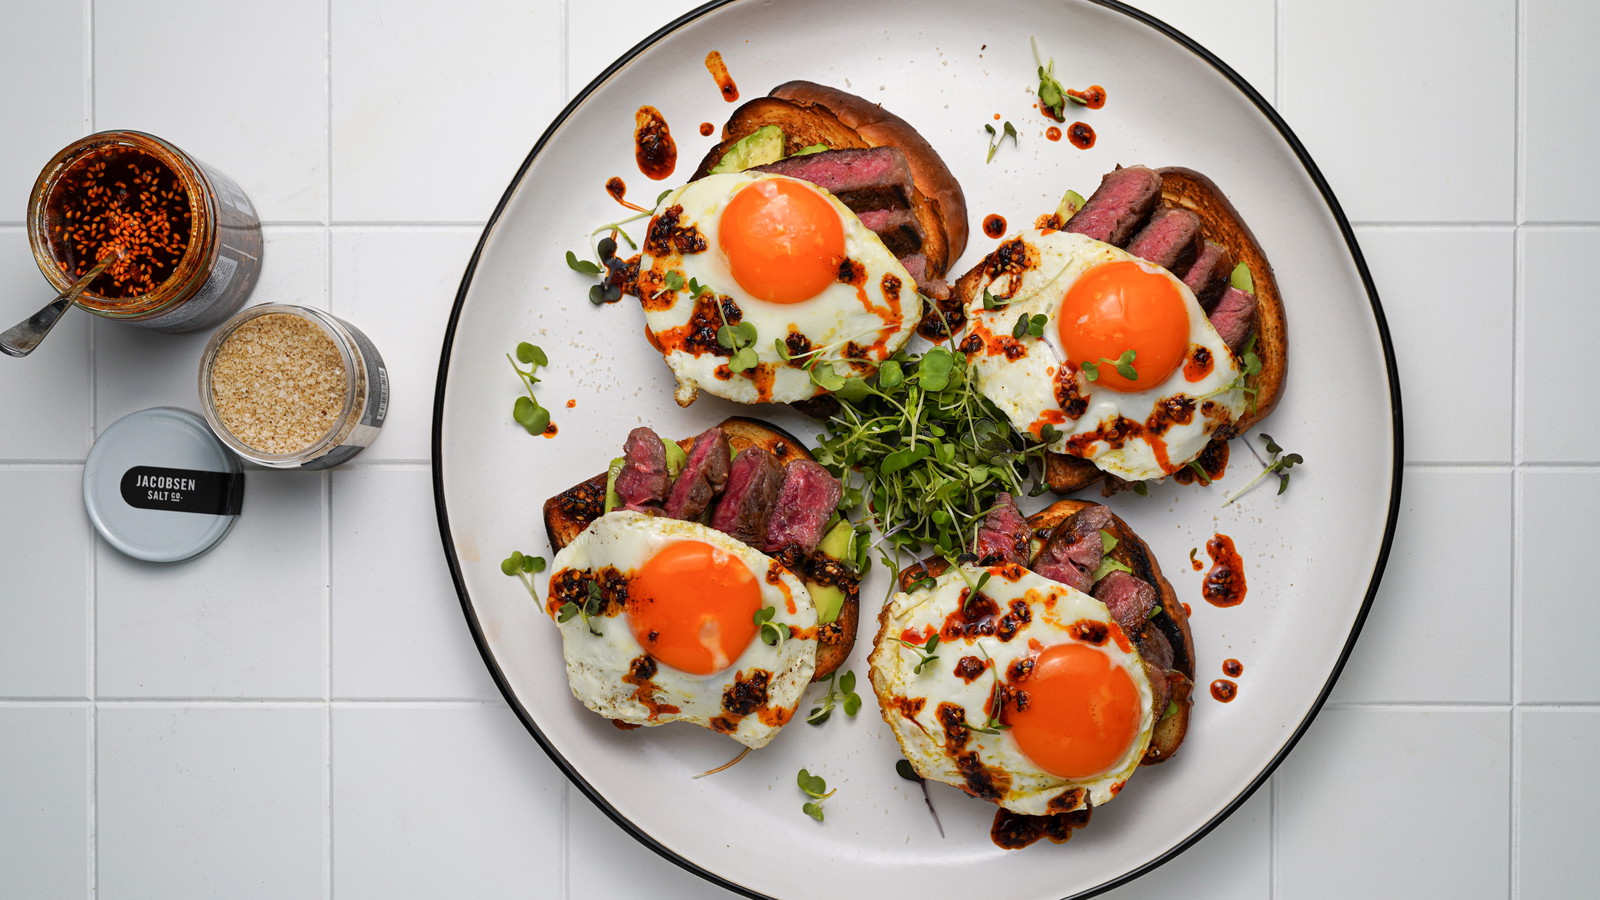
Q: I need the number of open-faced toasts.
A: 4